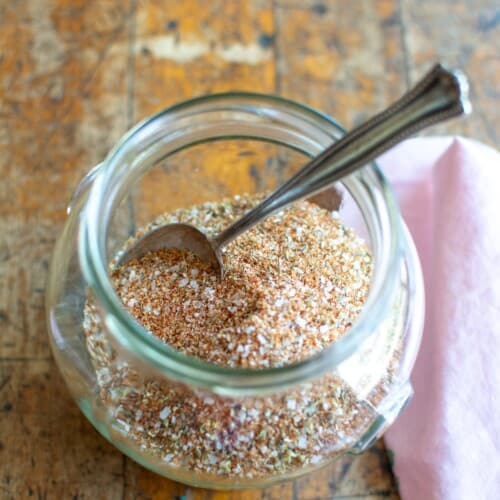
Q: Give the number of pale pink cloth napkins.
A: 1